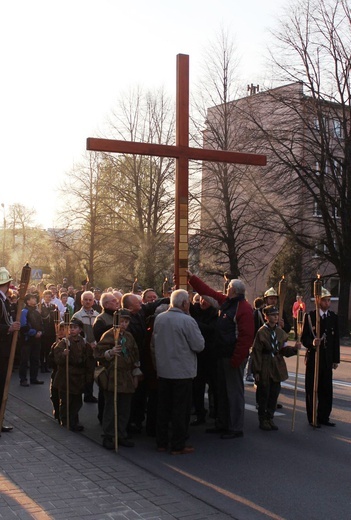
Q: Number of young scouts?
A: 4